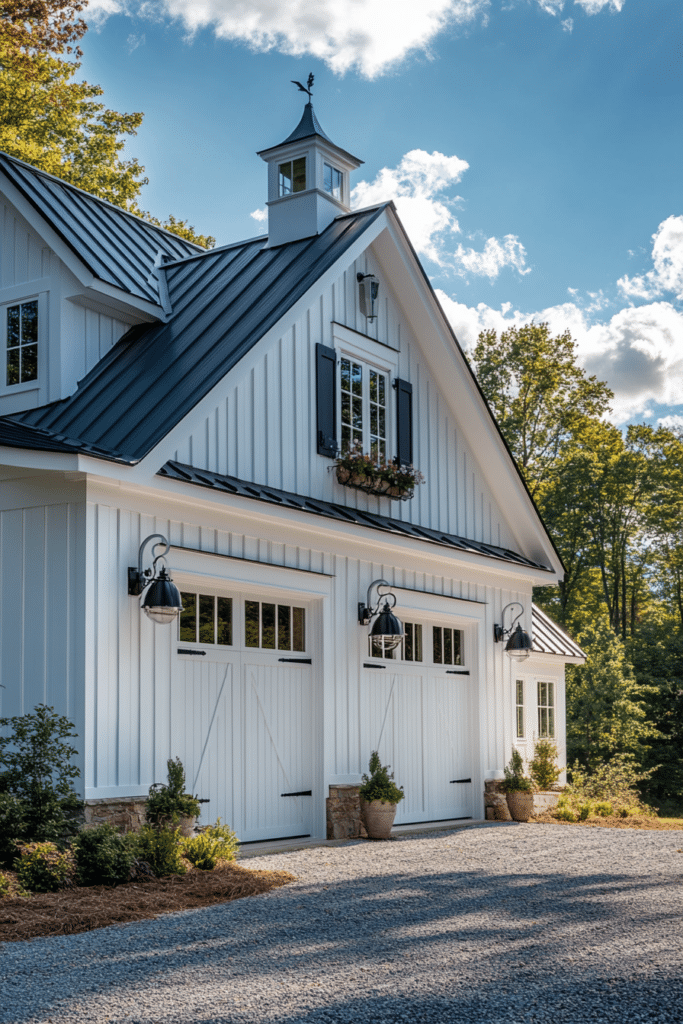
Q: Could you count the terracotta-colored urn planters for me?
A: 3